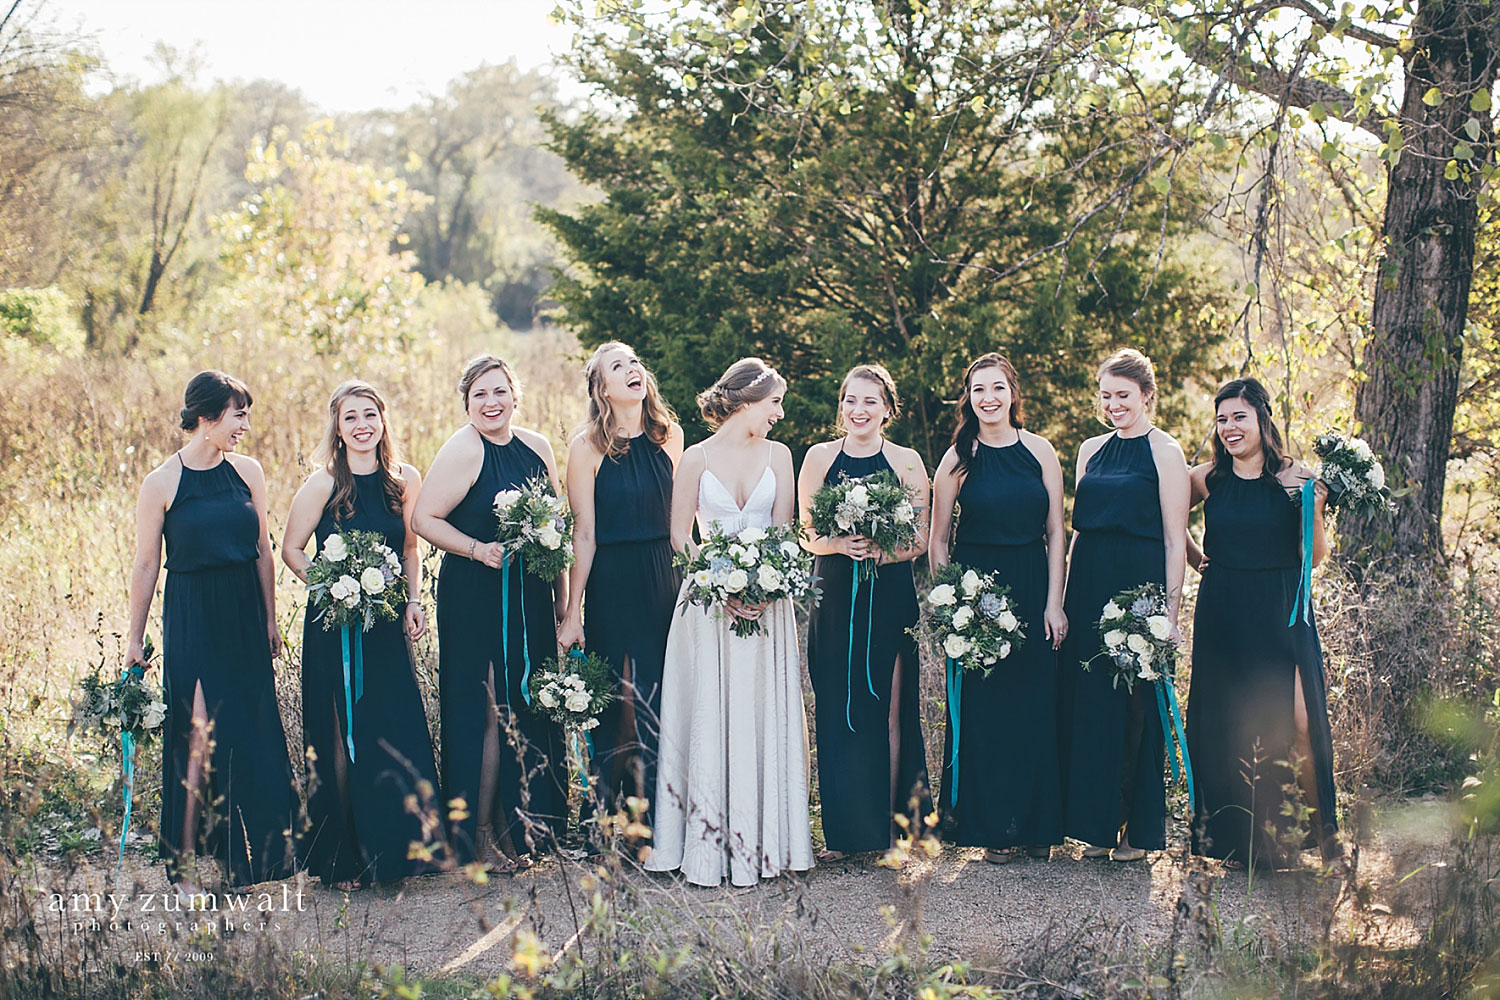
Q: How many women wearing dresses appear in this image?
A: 9